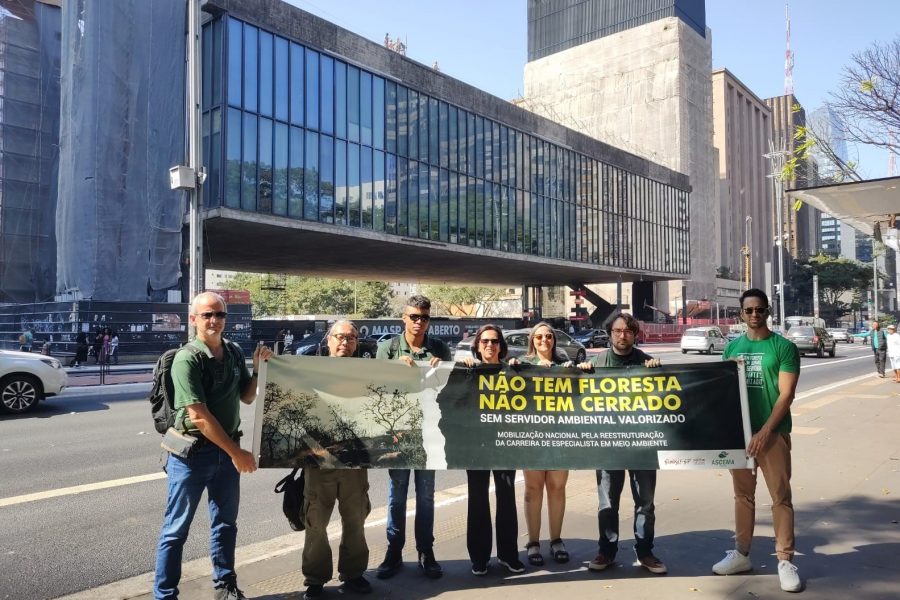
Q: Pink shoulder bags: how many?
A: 0